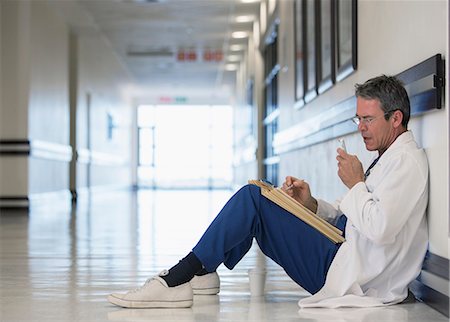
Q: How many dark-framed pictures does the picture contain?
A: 4